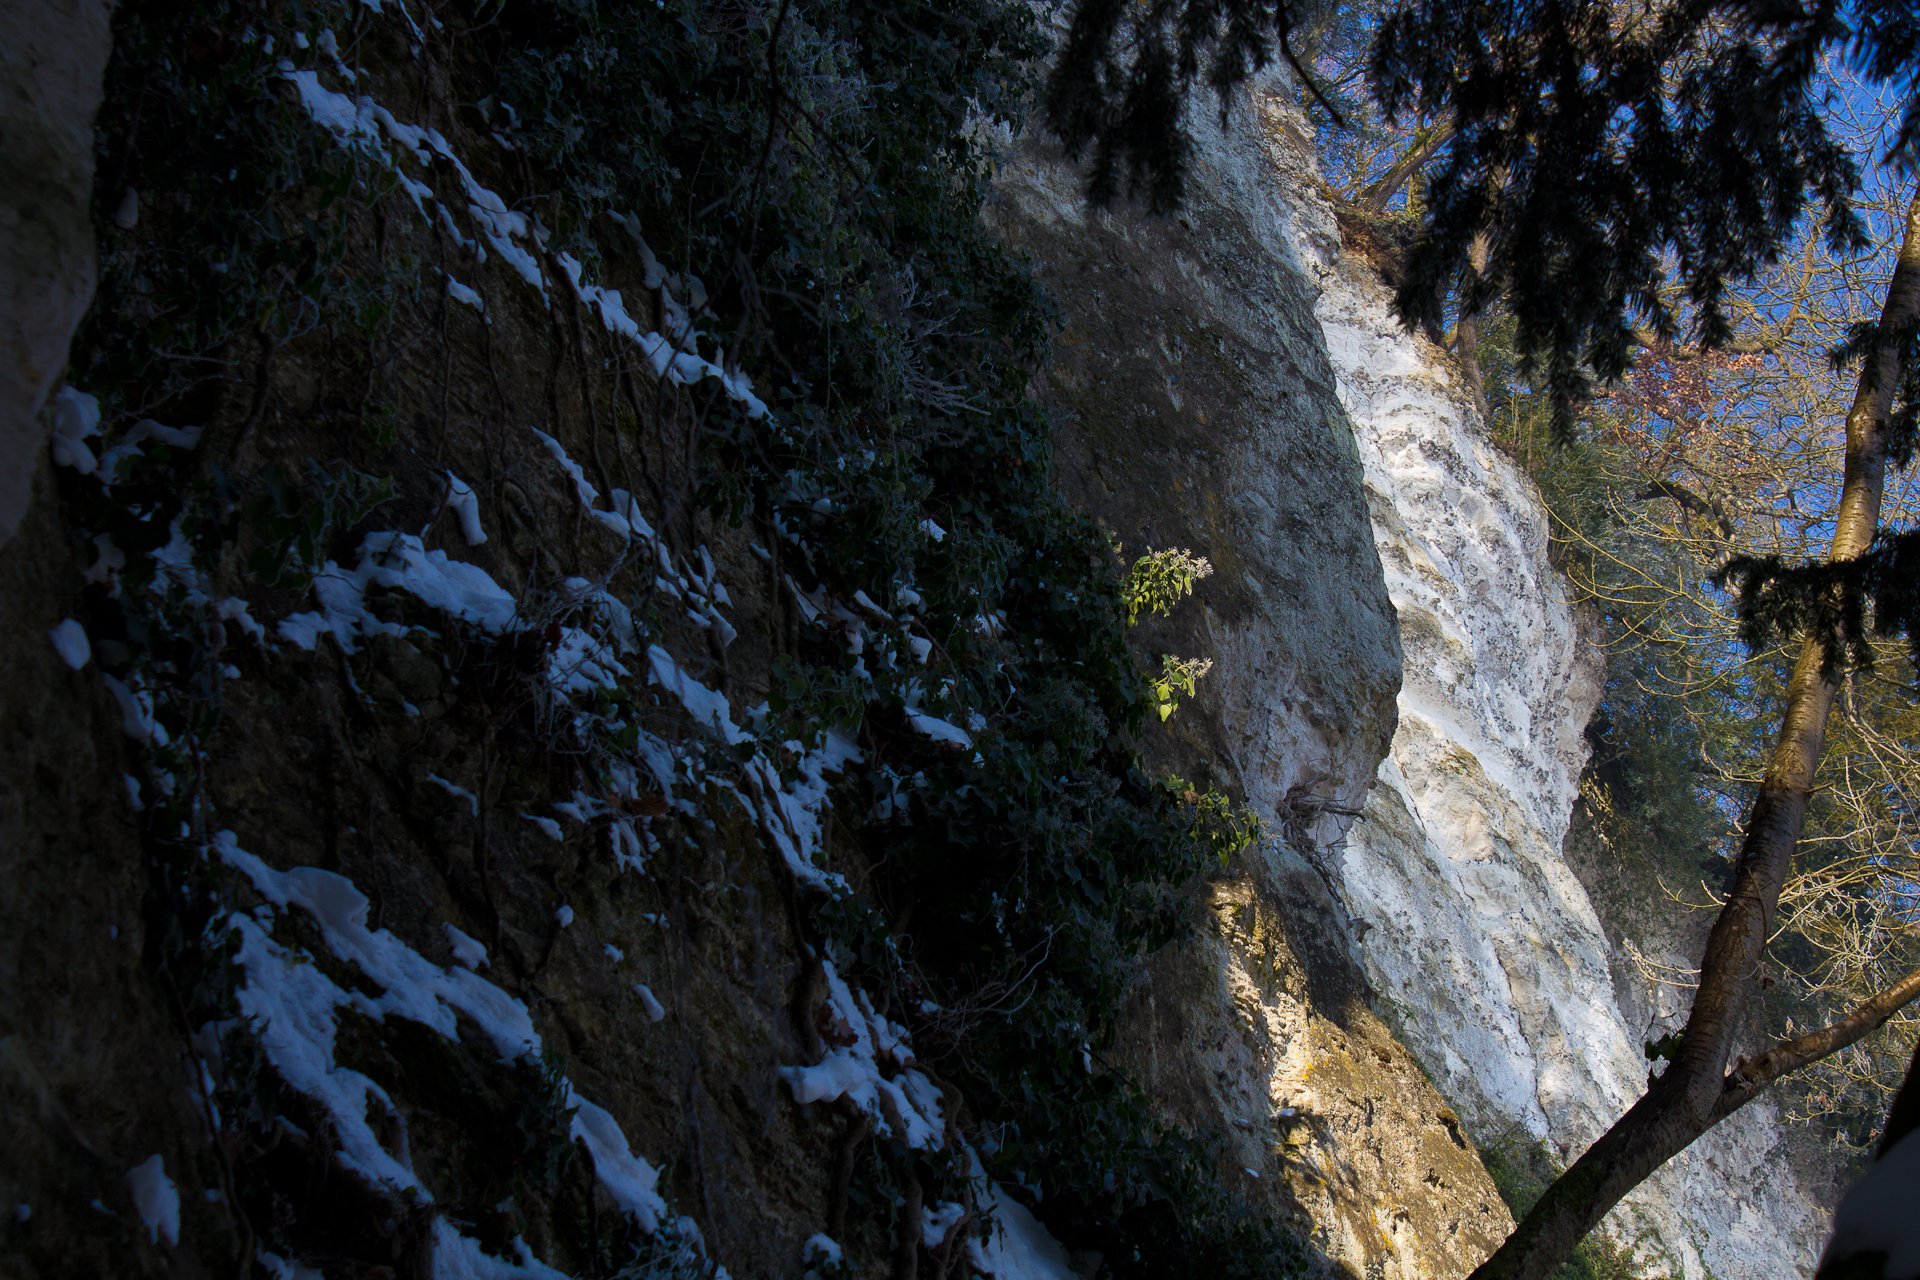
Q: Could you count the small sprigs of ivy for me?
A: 2